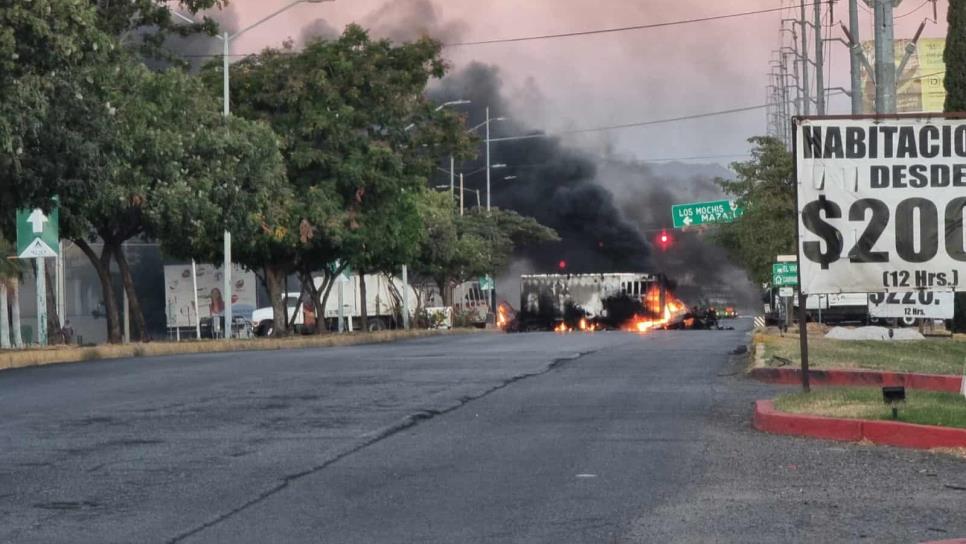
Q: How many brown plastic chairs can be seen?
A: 0